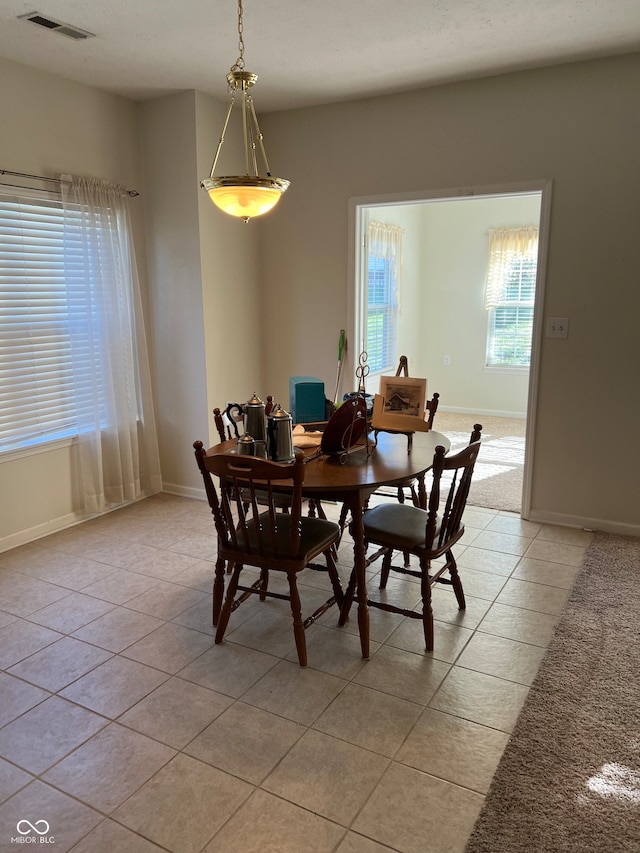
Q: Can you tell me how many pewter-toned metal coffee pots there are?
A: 2